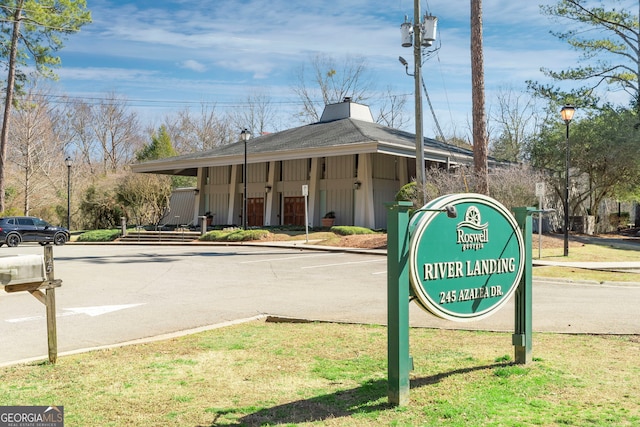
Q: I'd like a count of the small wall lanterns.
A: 3